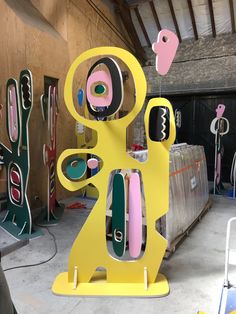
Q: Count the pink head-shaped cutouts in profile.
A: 2